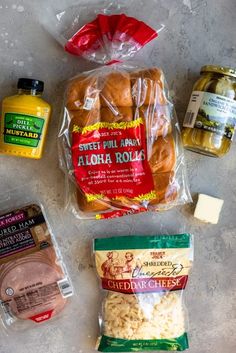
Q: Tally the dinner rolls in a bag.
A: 12